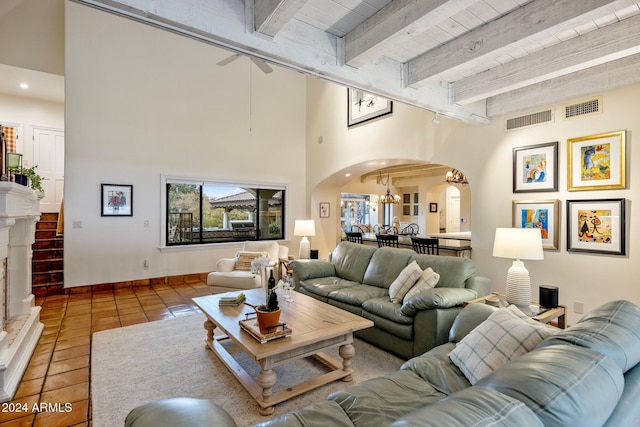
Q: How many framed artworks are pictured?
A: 8